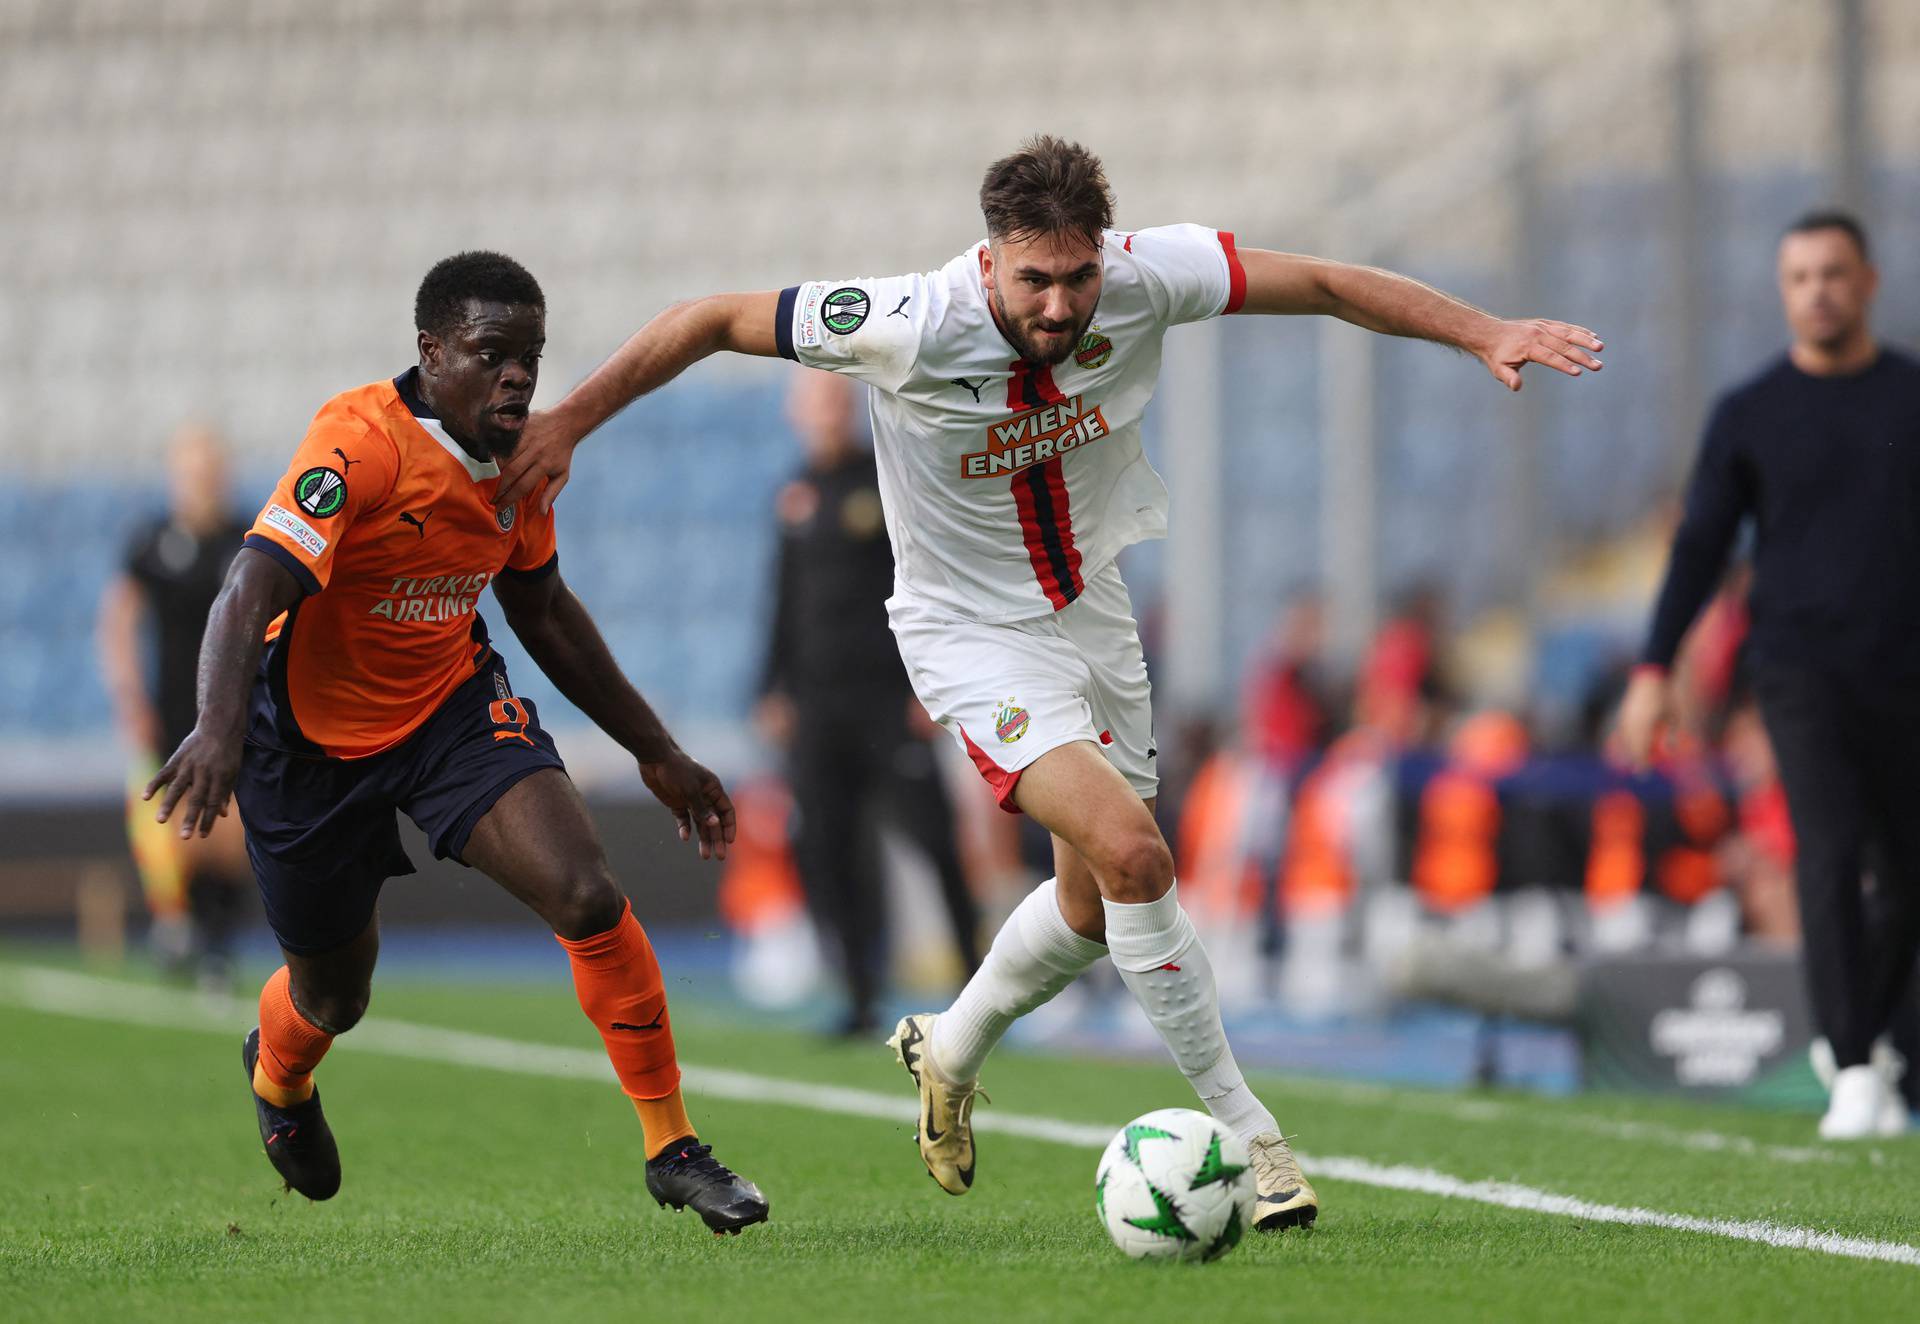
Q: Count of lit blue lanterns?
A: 0